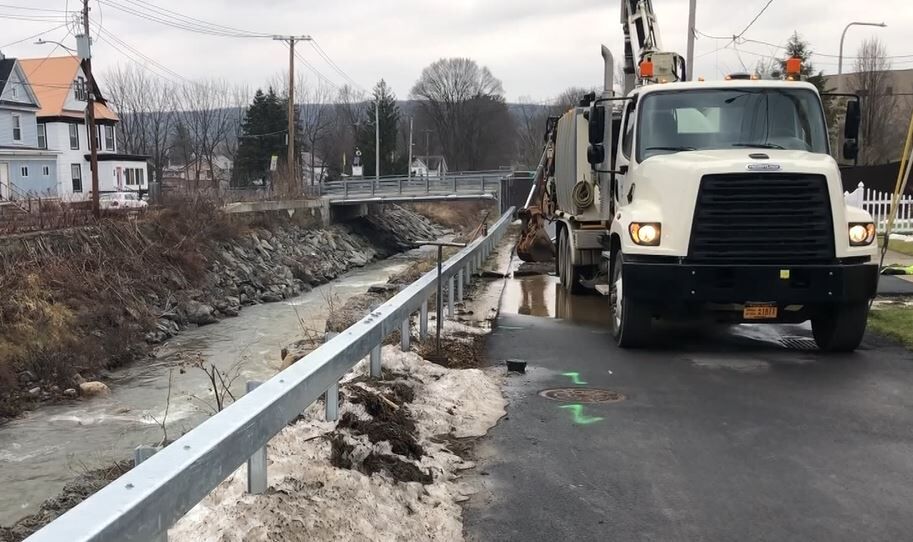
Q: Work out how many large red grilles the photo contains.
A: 0